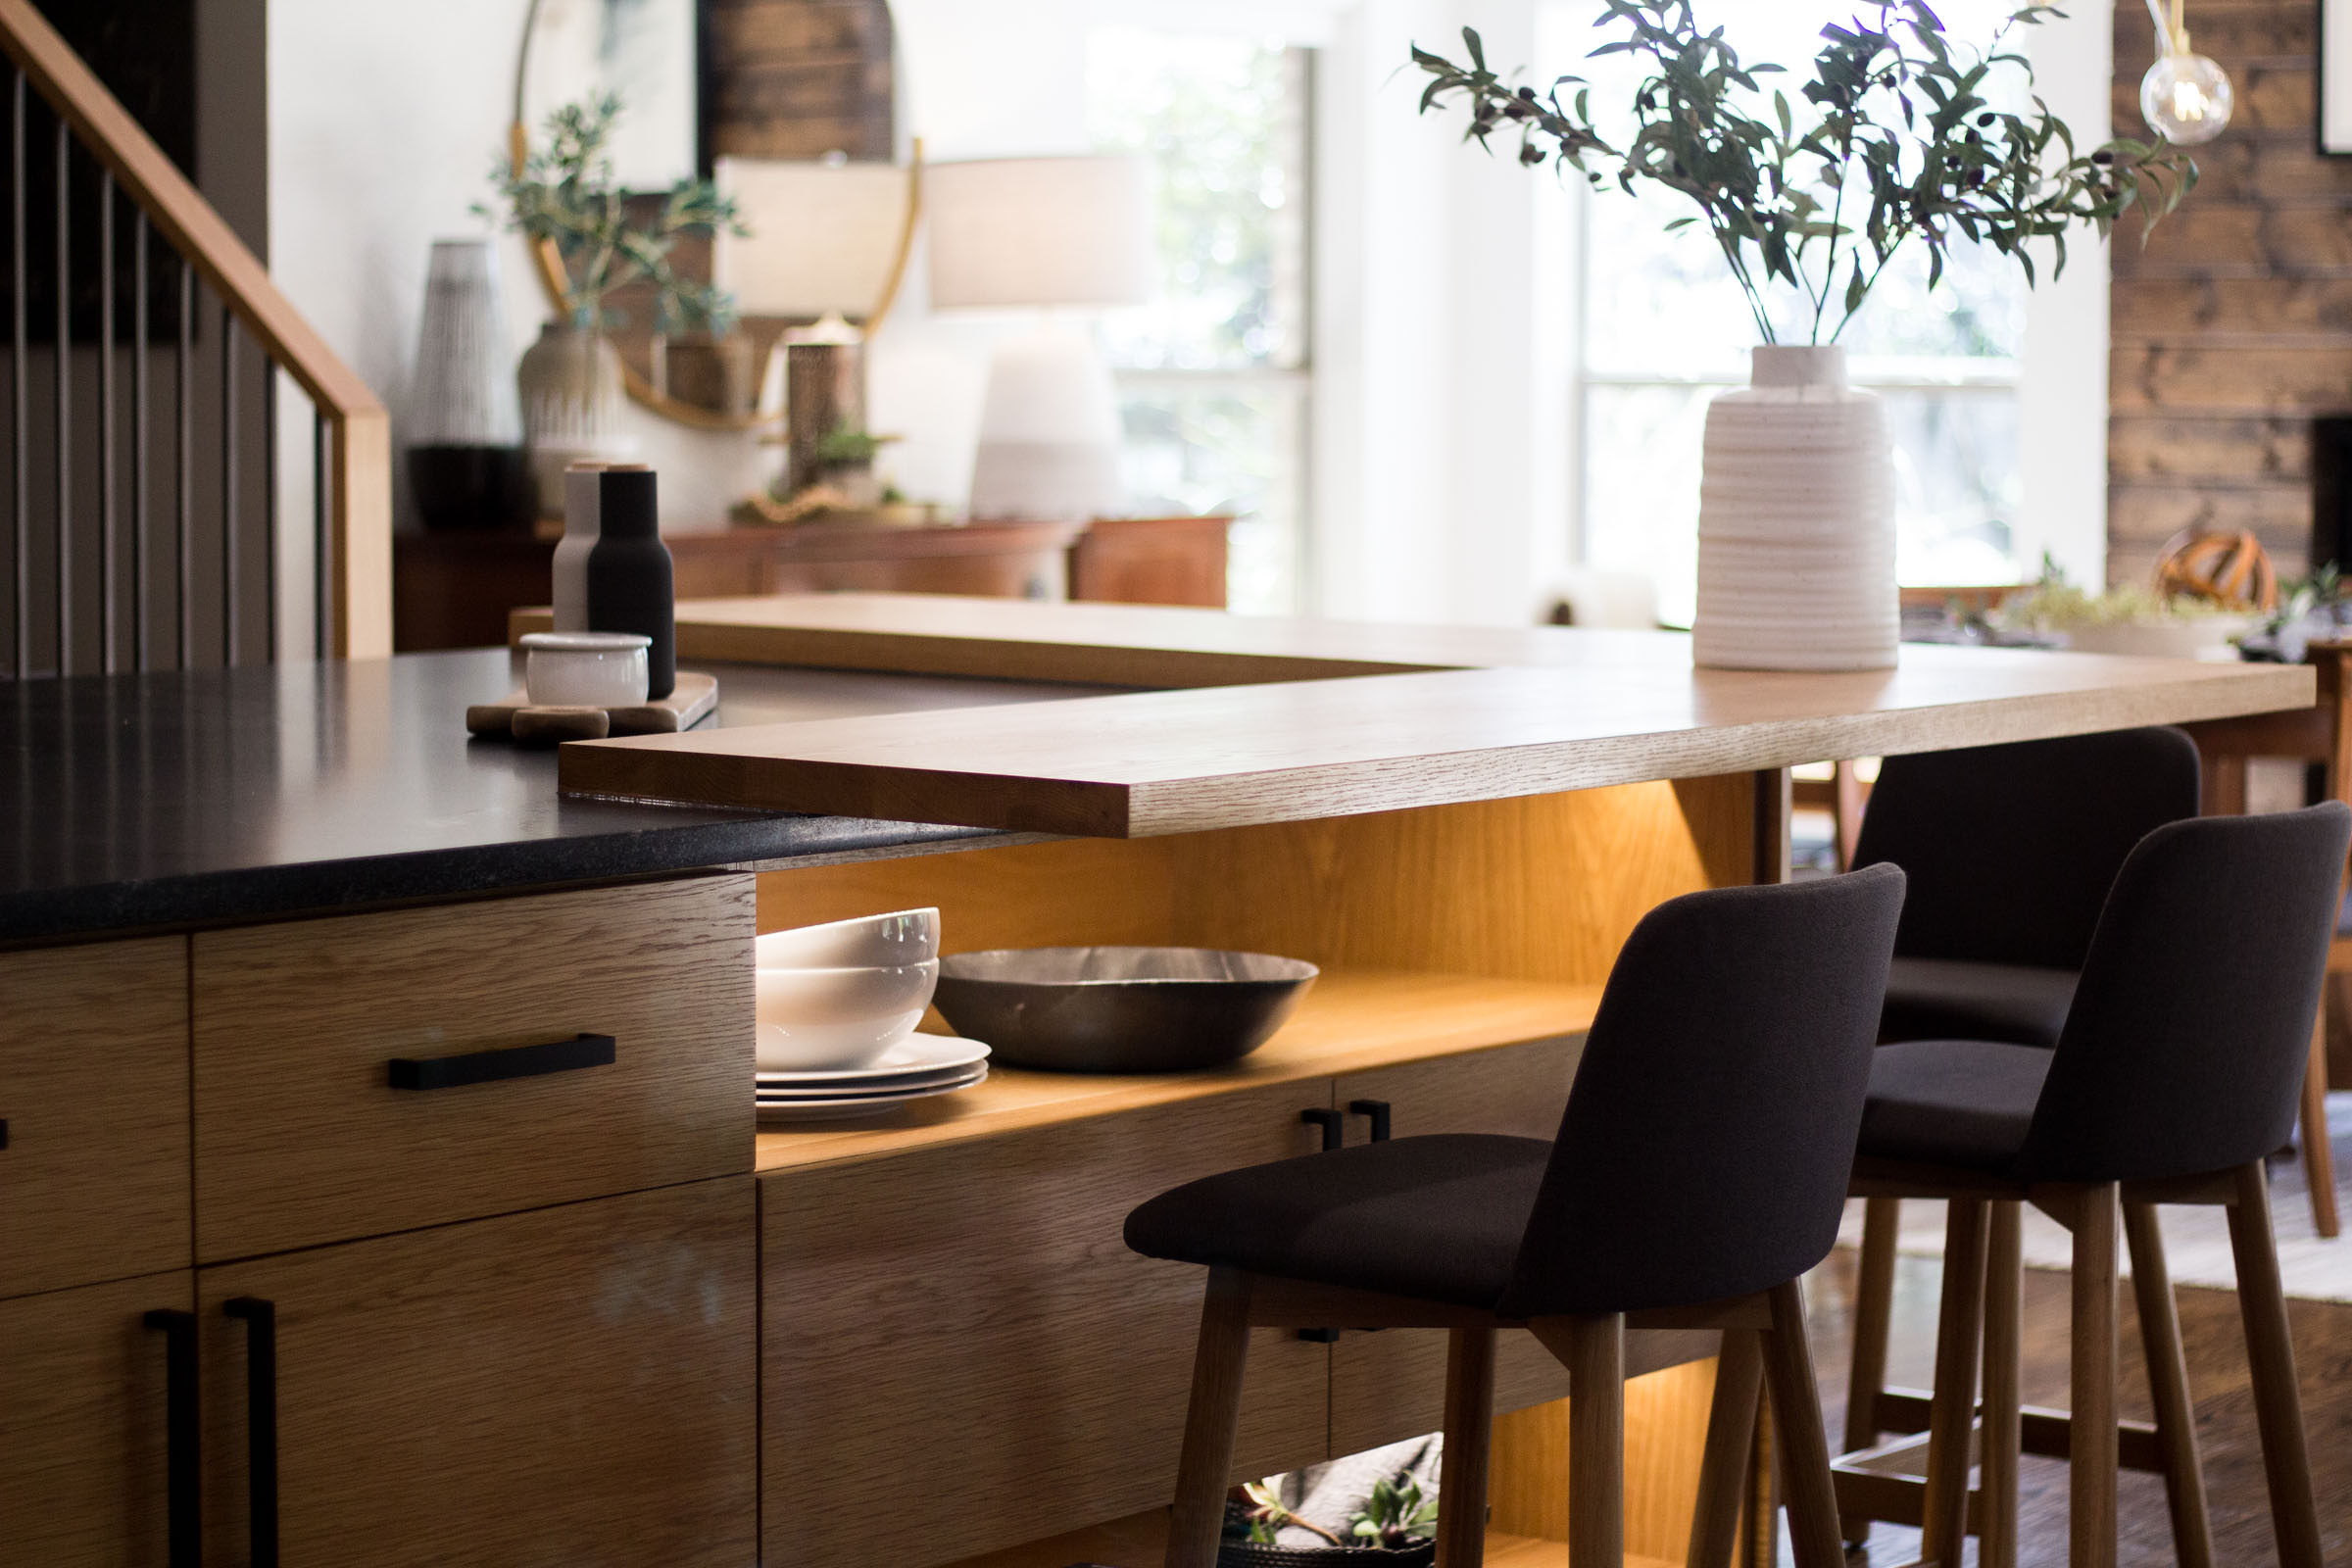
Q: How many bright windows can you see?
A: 2